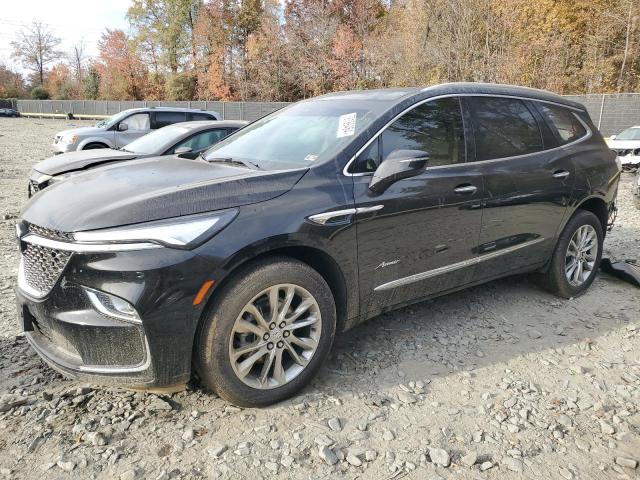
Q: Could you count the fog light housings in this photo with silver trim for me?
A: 1